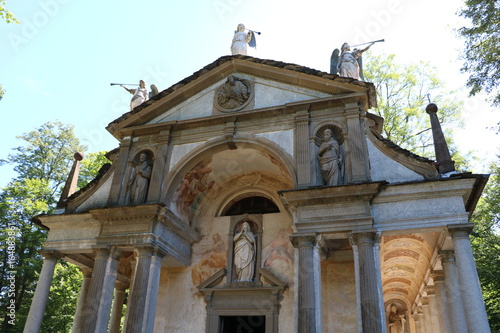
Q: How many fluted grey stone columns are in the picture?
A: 4